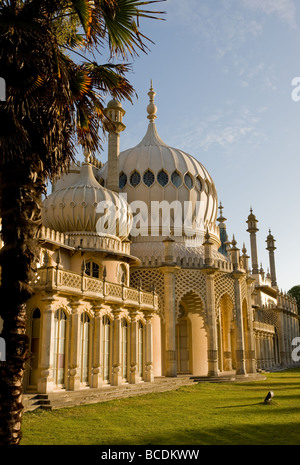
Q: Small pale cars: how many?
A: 0